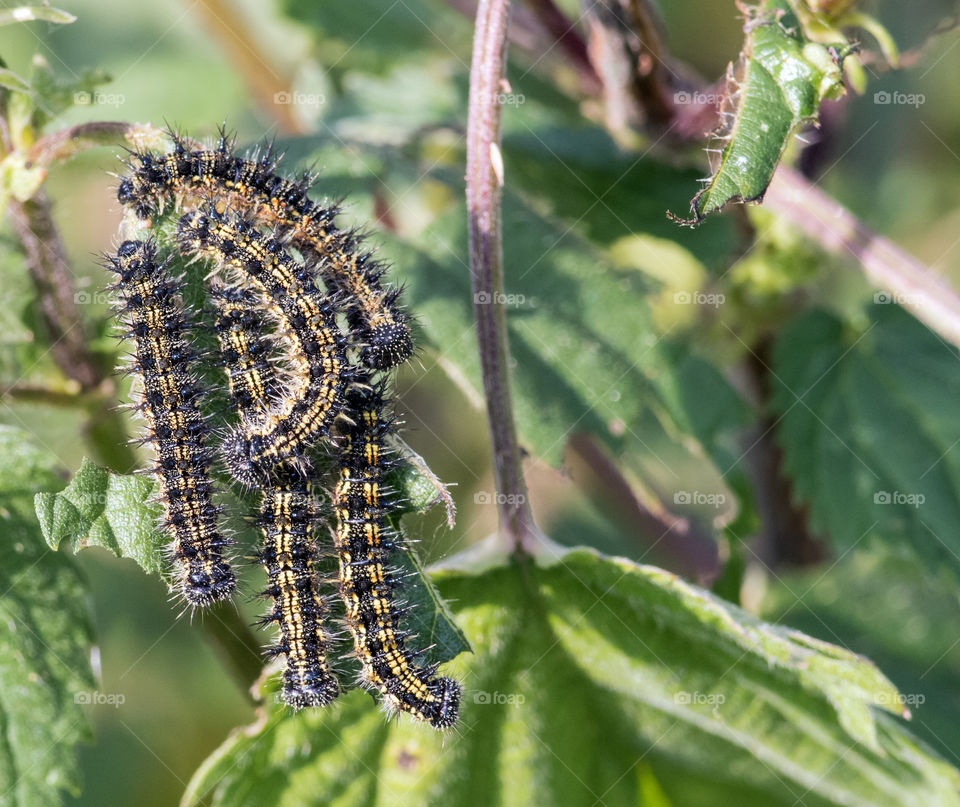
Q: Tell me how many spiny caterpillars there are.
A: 5